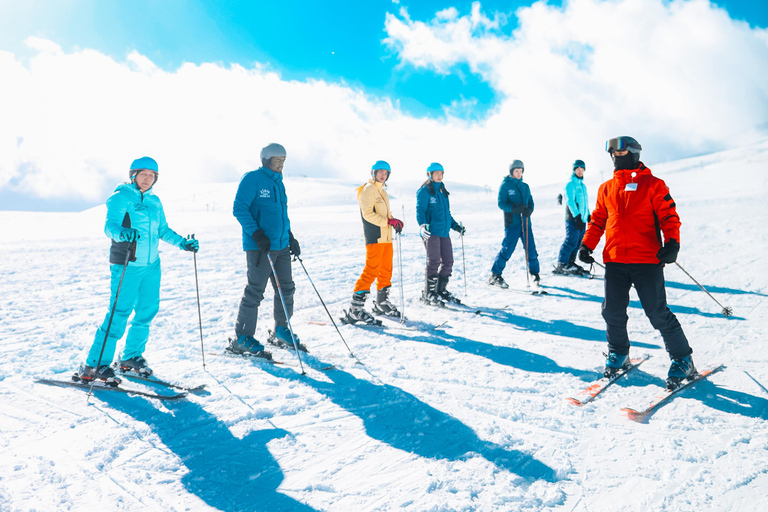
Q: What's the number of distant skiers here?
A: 1